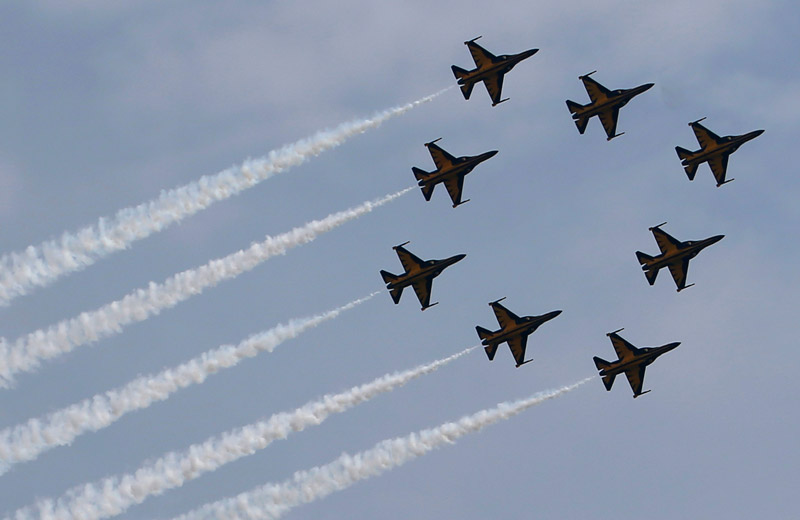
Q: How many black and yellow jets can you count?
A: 8